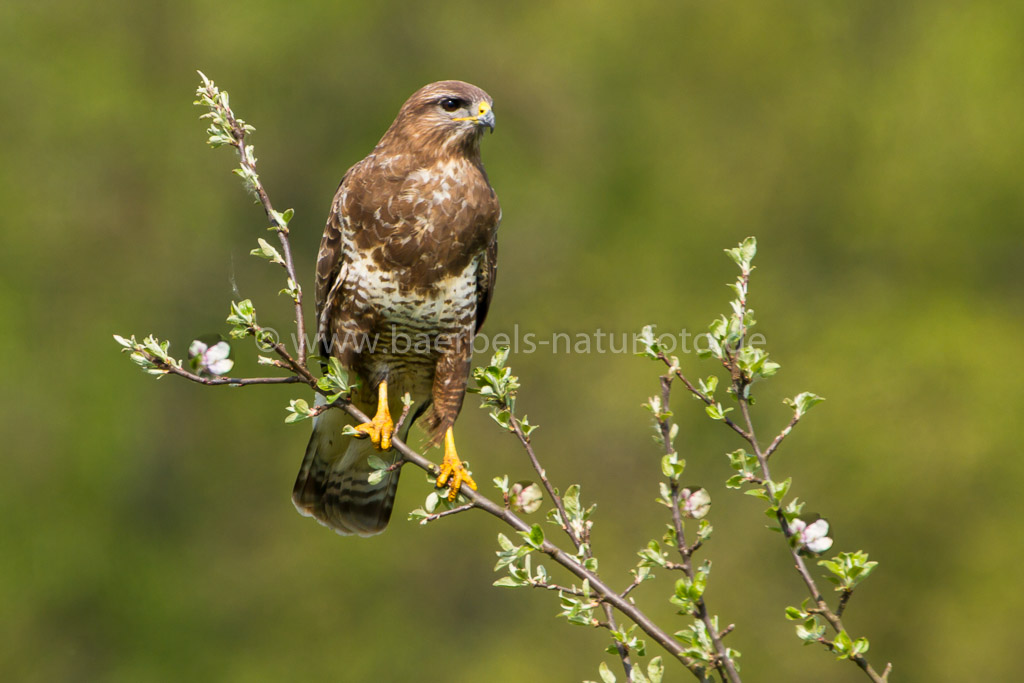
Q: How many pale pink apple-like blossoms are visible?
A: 4